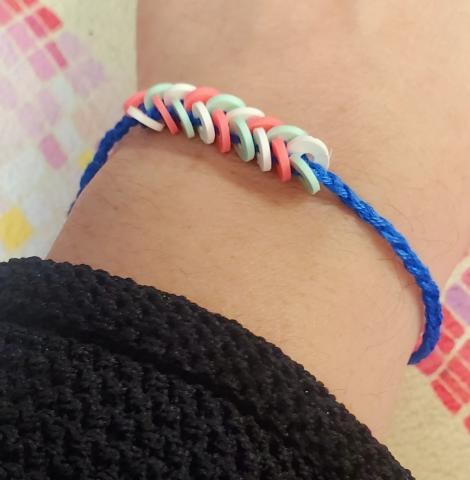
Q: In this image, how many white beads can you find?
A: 6